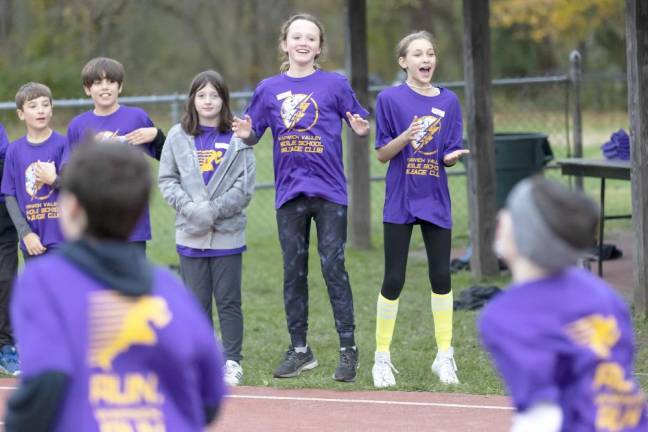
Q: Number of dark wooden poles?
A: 3